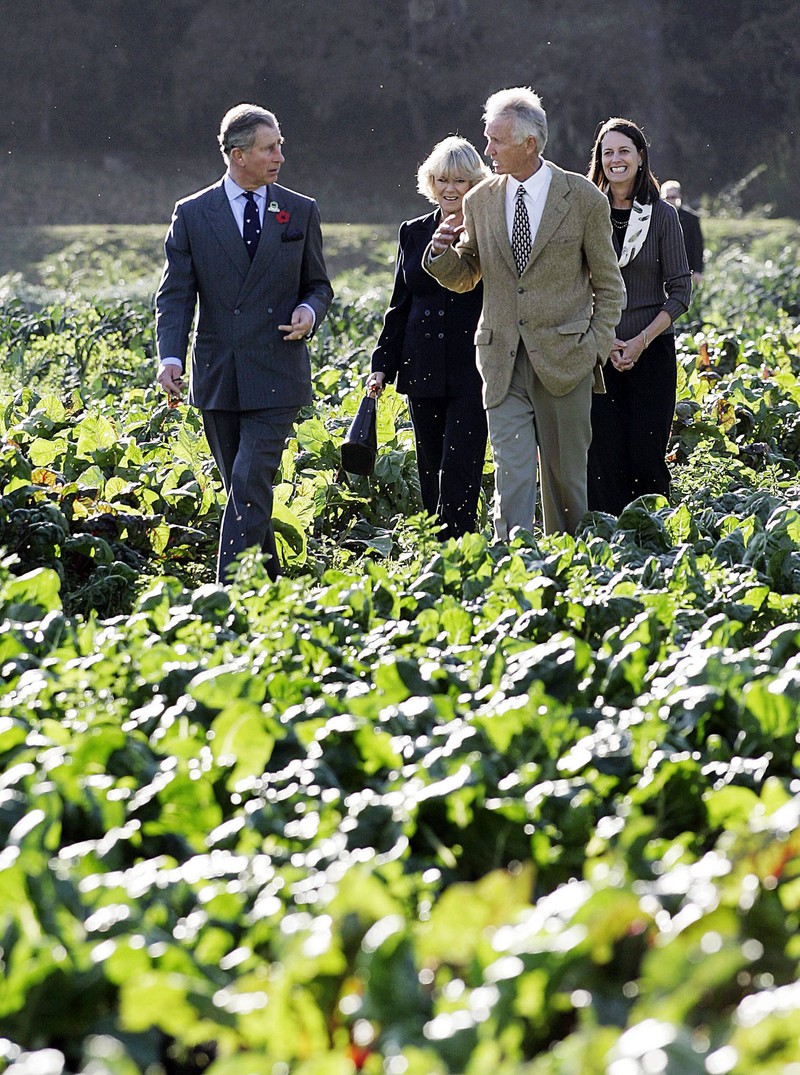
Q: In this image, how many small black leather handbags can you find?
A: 1